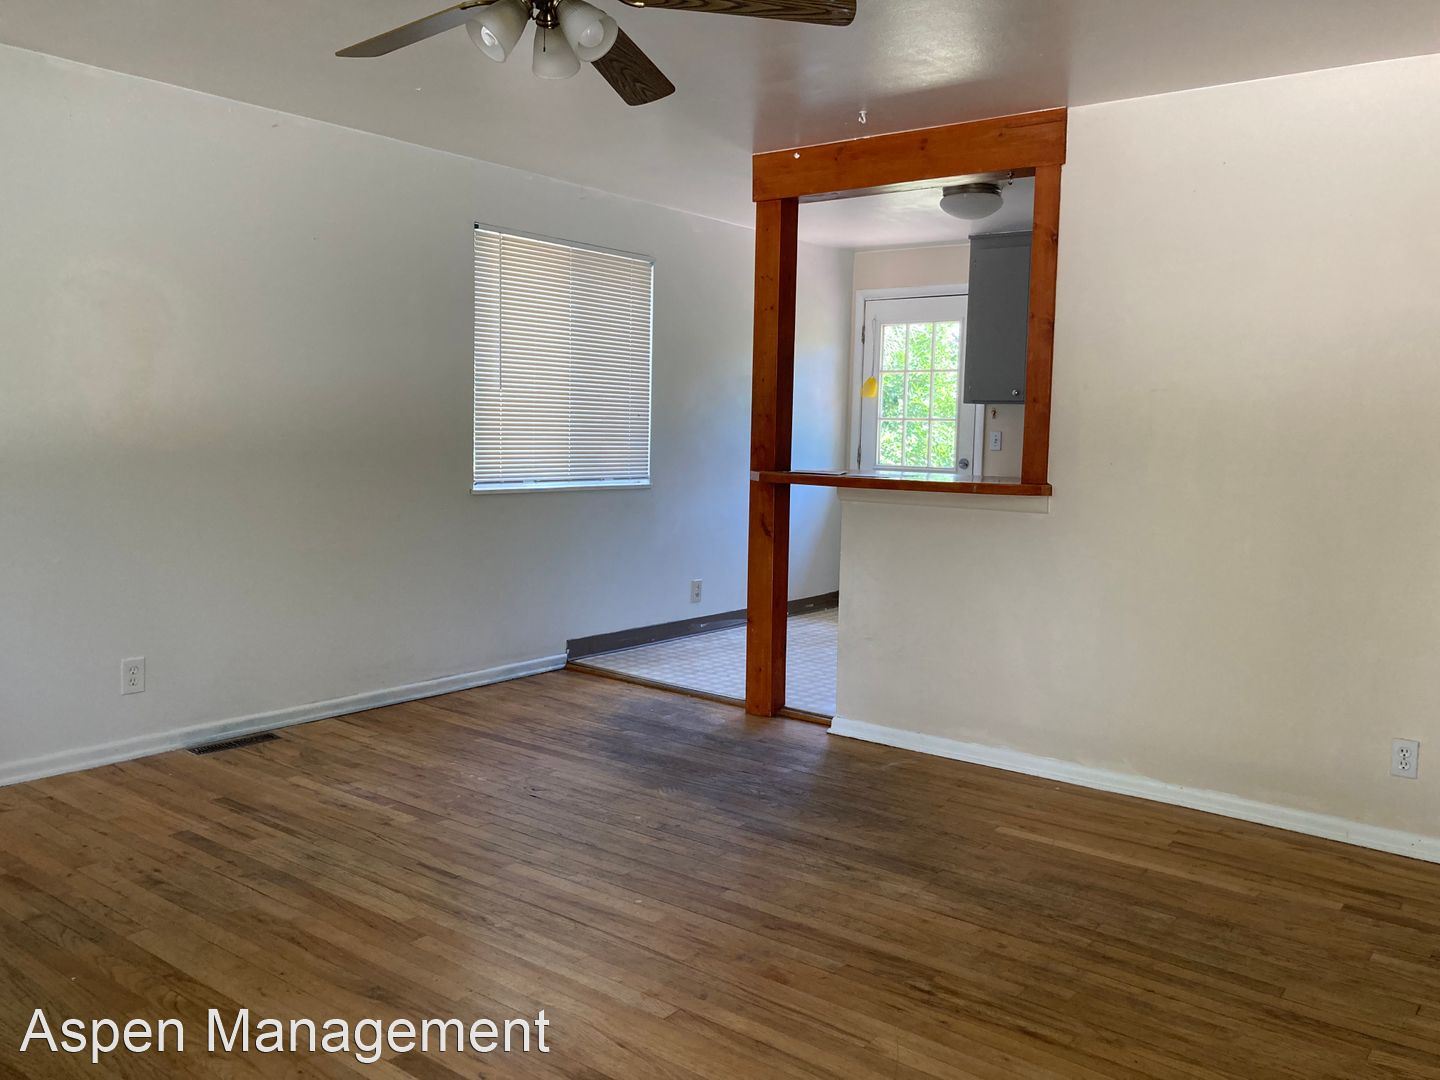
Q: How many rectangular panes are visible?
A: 9